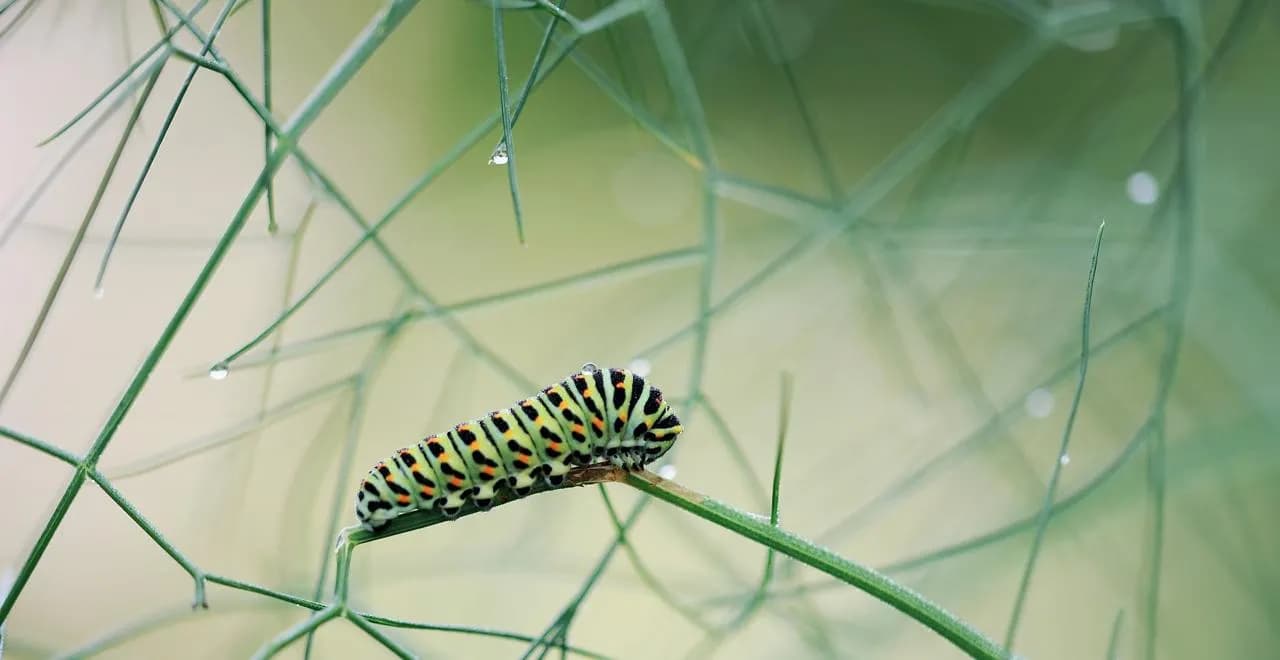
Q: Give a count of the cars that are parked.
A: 0